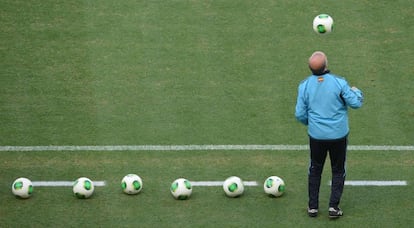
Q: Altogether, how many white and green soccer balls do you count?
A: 7